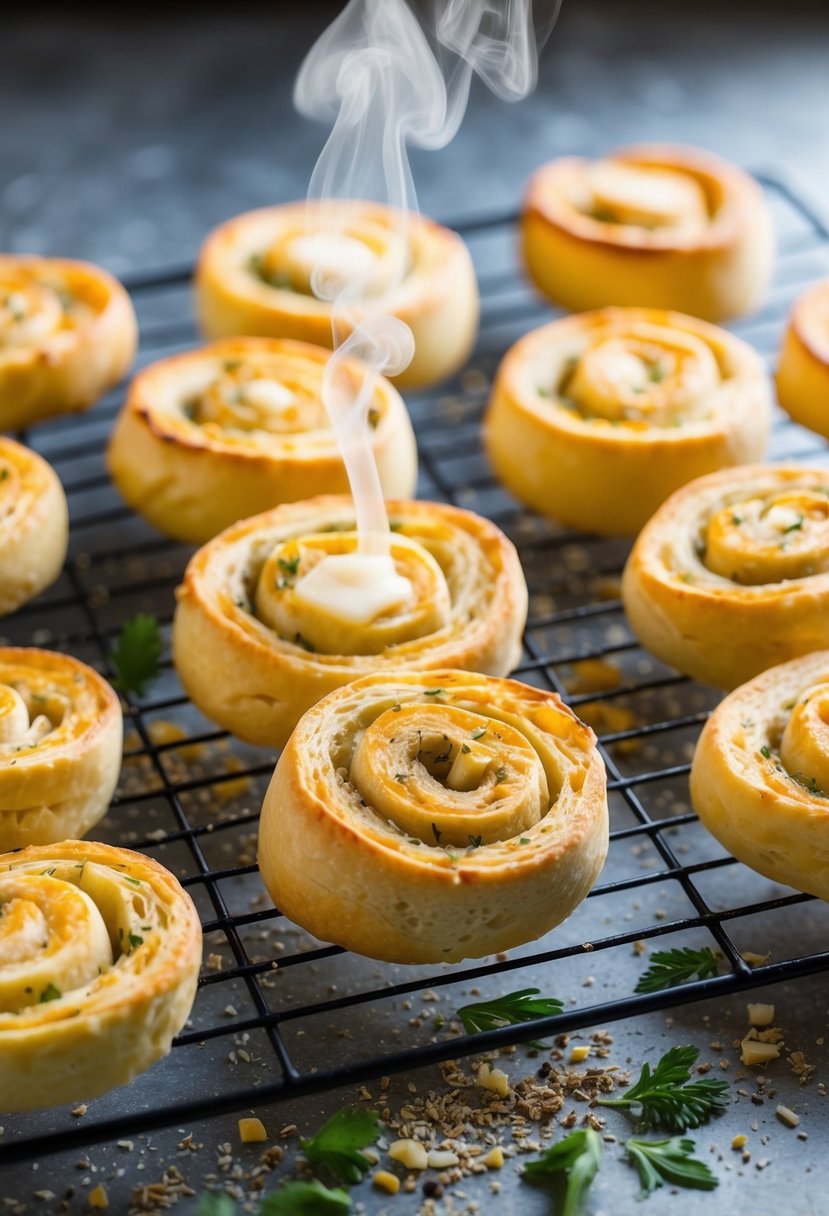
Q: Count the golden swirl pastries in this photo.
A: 13